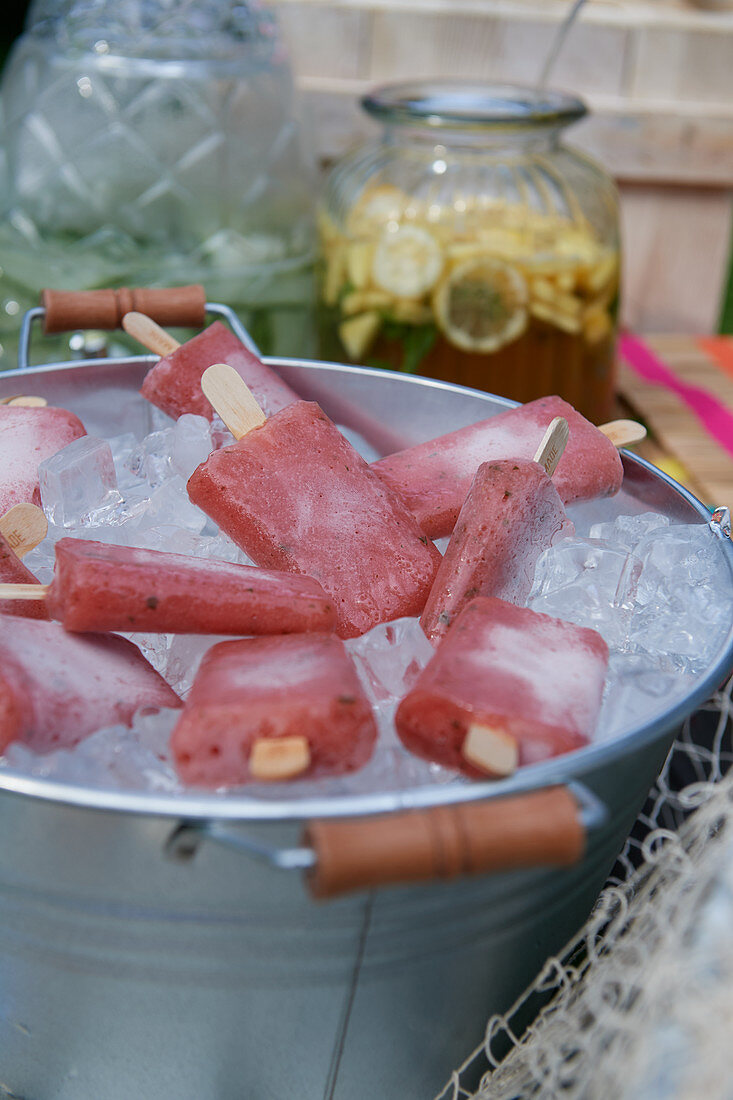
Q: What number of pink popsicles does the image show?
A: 10